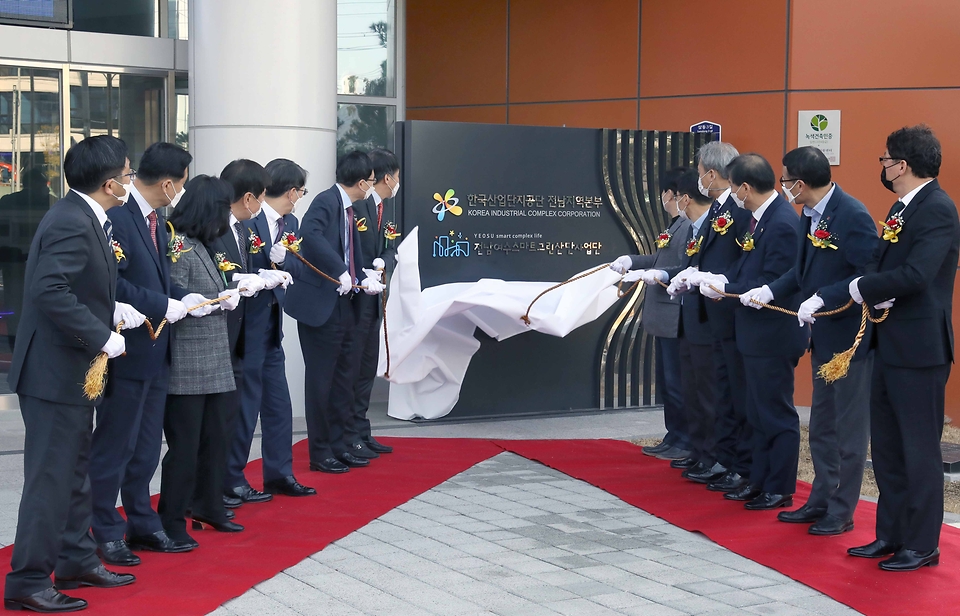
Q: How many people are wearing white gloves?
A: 13